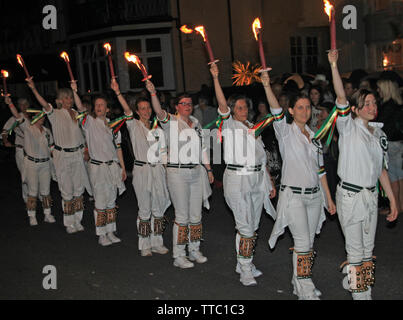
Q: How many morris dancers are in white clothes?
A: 9